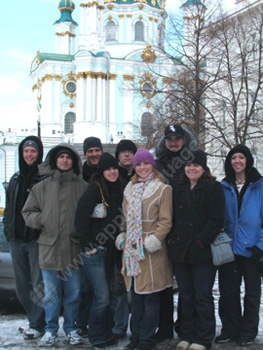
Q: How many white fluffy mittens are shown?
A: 2